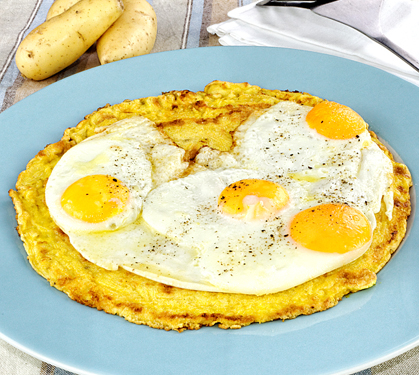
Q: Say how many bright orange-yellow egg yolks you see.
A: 4